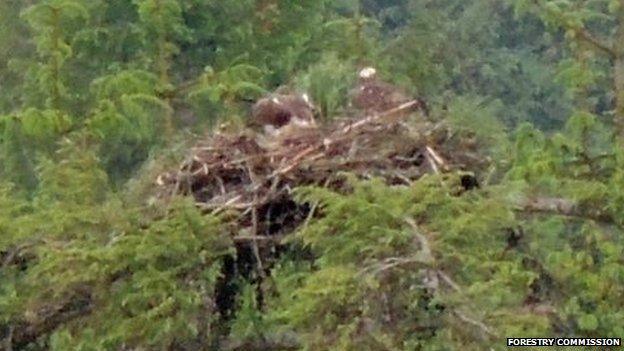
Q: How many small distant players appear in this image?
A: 0